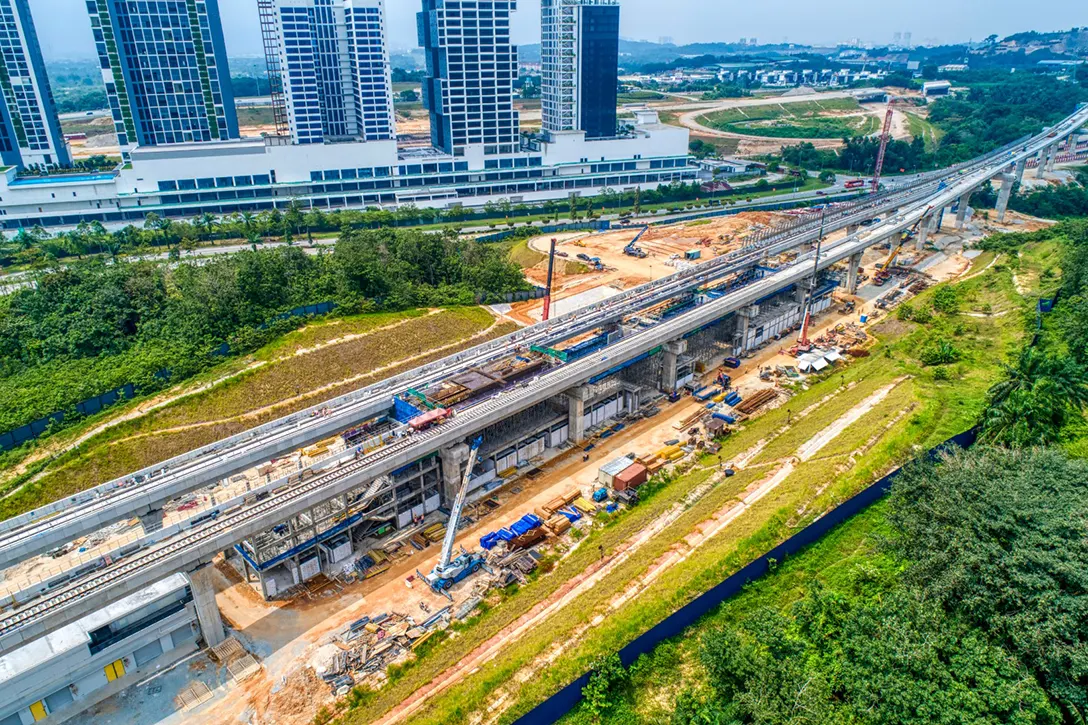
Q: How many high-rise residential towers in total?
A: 5